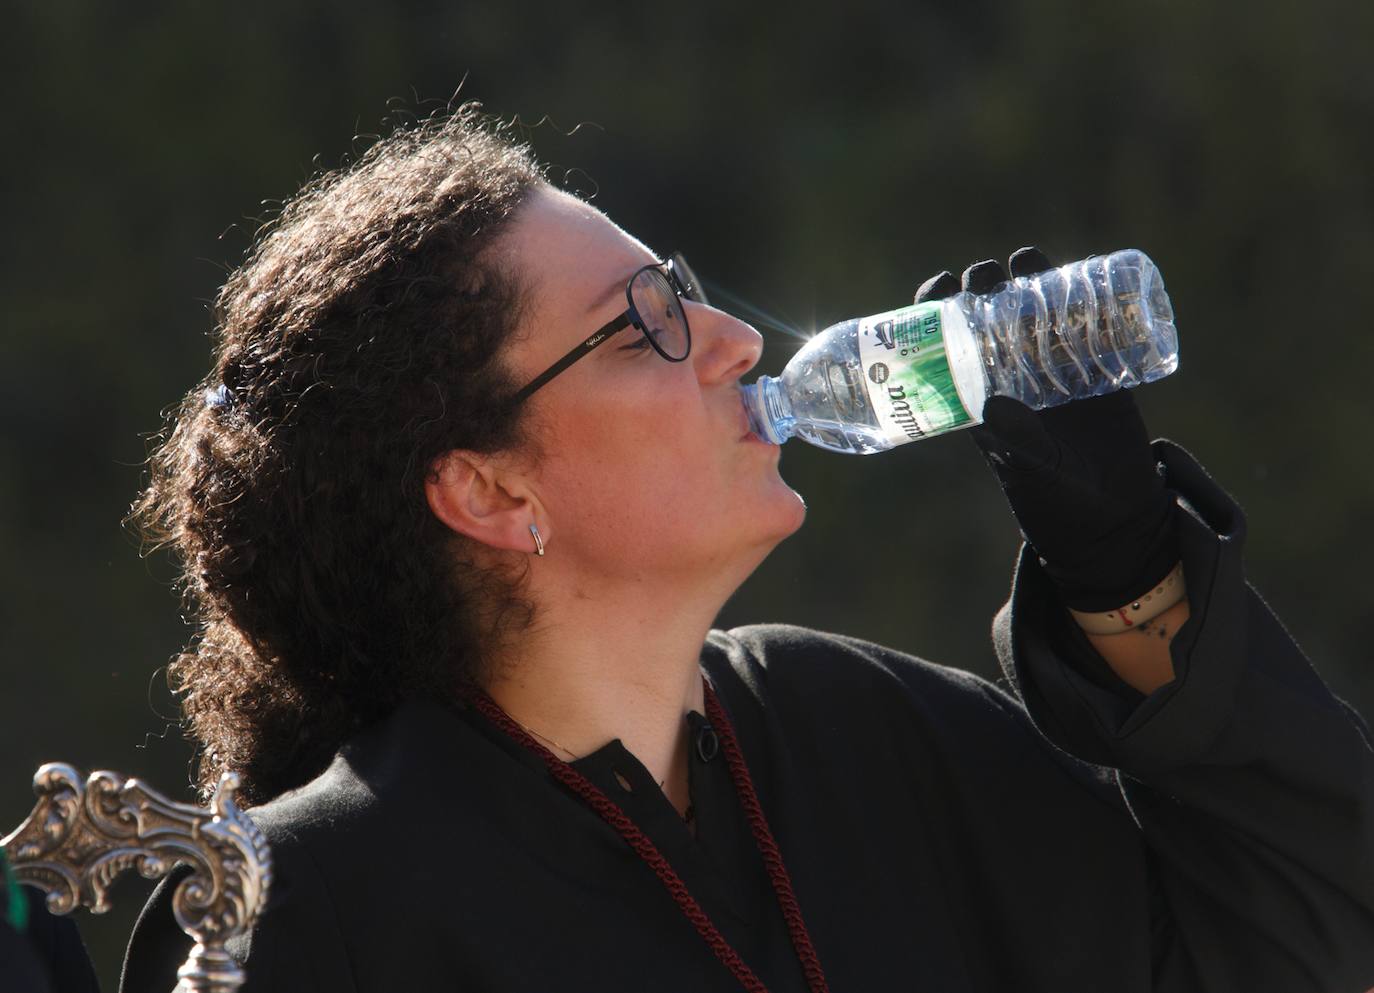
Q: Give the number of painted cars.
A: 0